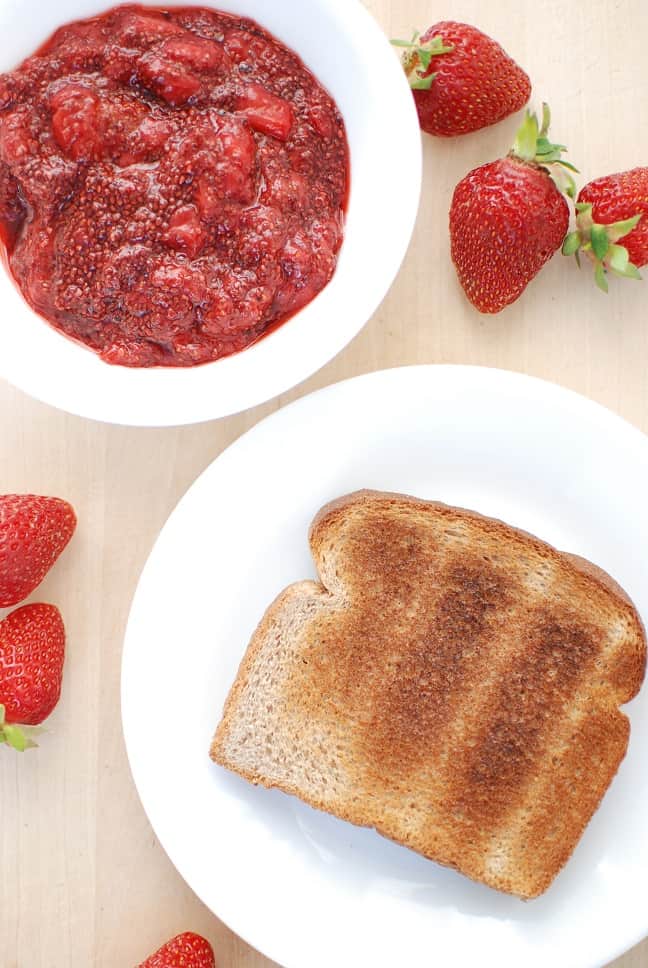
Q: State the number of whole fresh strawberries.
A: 6